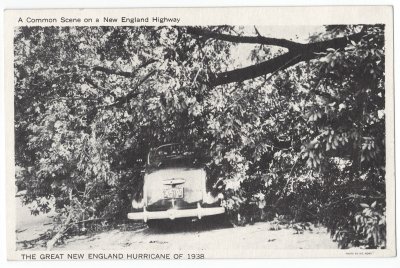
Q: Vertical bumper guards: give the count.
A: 2